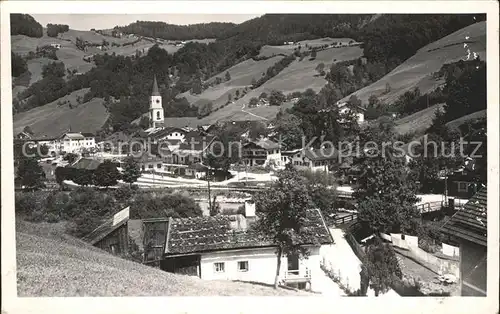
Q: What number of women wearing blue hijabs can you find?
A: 0